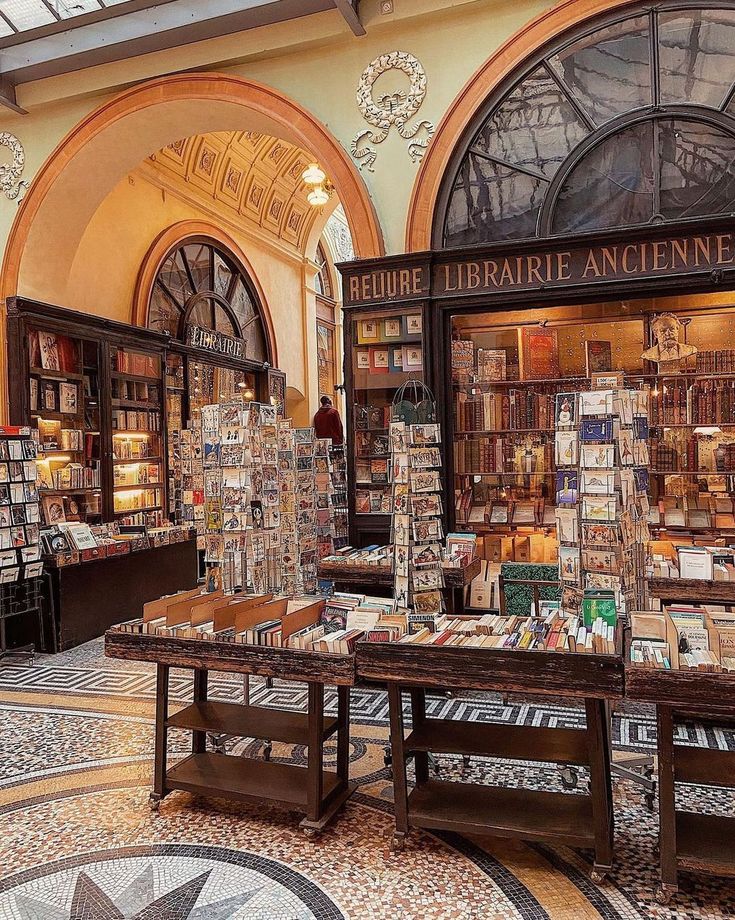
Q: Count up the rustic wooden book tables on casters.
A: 3